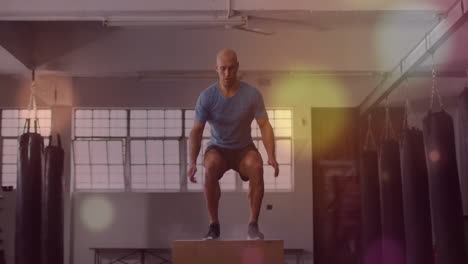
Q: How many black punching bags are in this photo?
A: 6